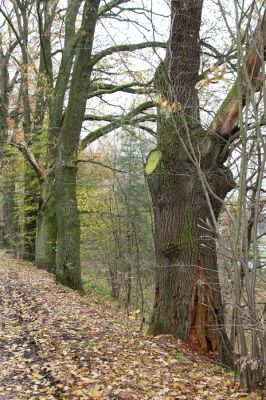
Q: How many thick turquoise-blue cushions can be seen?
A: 0